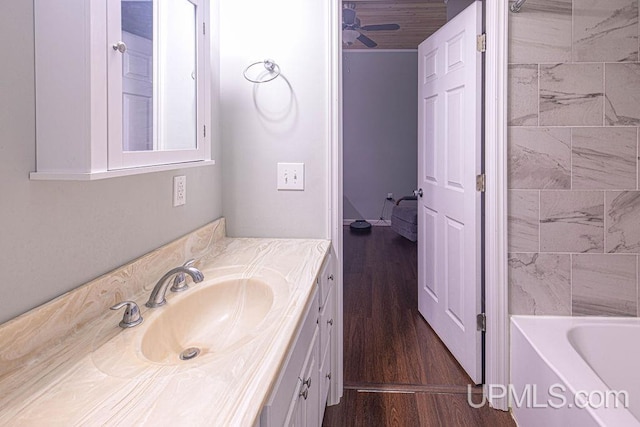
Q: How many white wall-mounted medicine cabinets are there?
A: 1